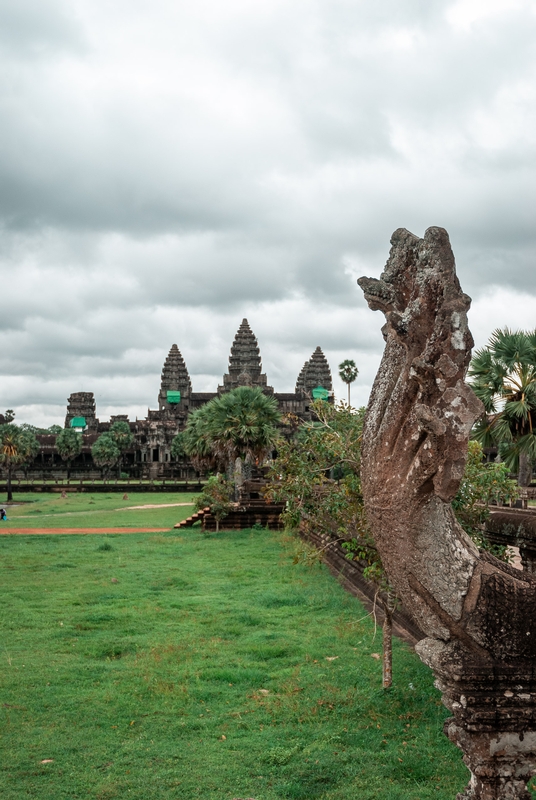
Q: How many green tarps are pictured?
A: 3